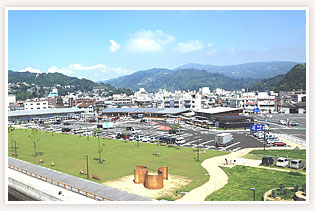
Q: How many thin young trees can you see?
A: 5